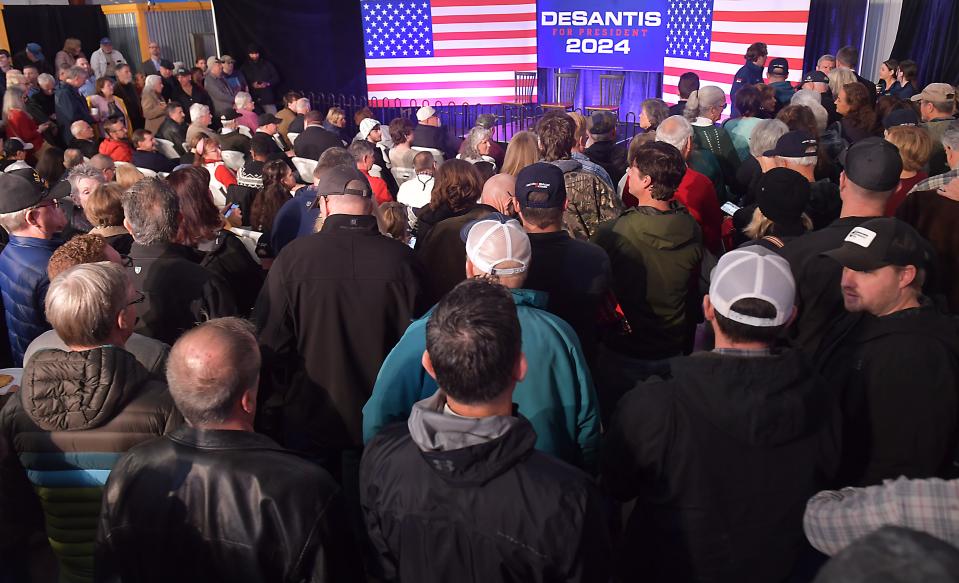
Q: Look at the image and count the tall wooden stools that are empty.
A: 3